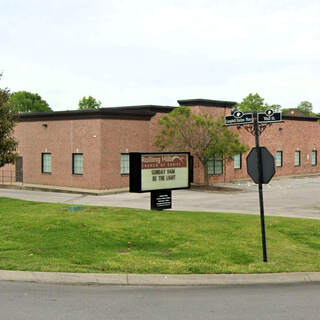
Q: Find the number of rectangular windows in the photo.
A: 8